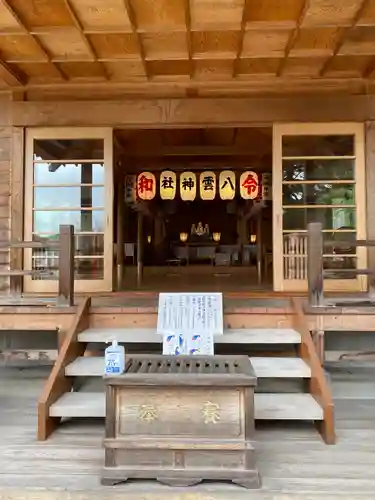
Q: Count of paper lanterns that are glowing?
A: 6